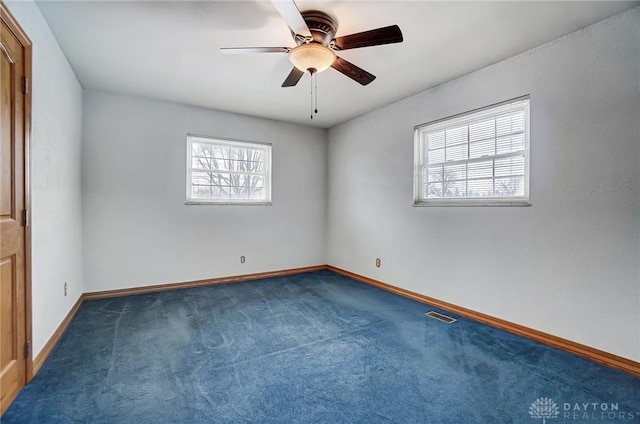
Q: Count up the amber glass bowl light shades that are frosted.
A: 1